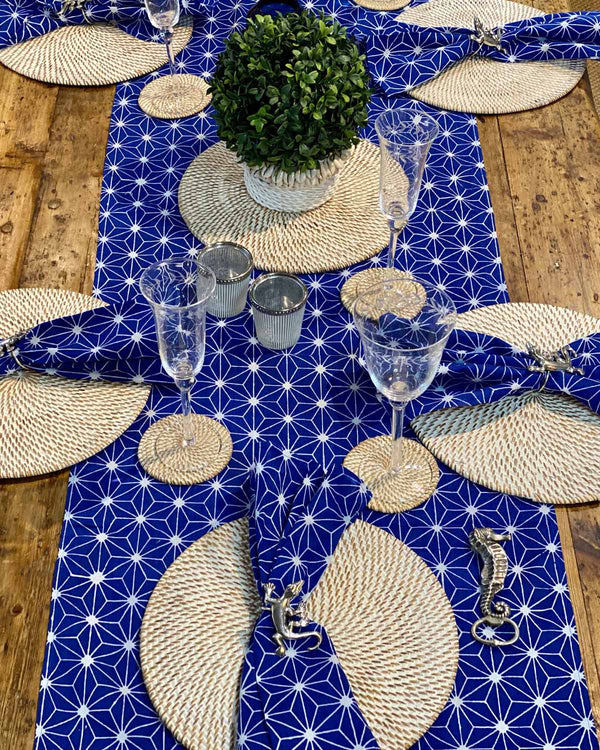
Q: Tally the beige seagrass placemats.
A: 6